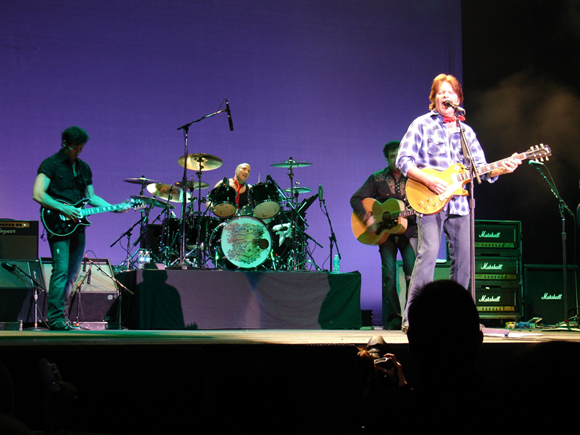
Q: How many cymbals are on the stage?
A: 7